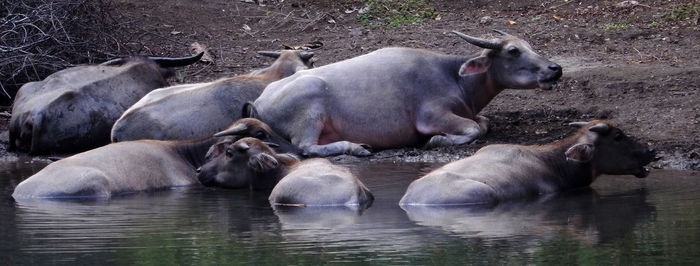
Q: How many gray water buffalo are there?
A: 6